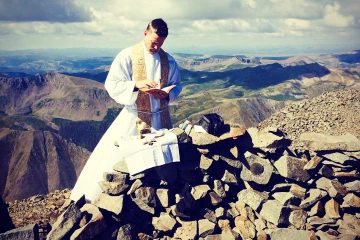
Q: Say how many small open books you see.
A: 1